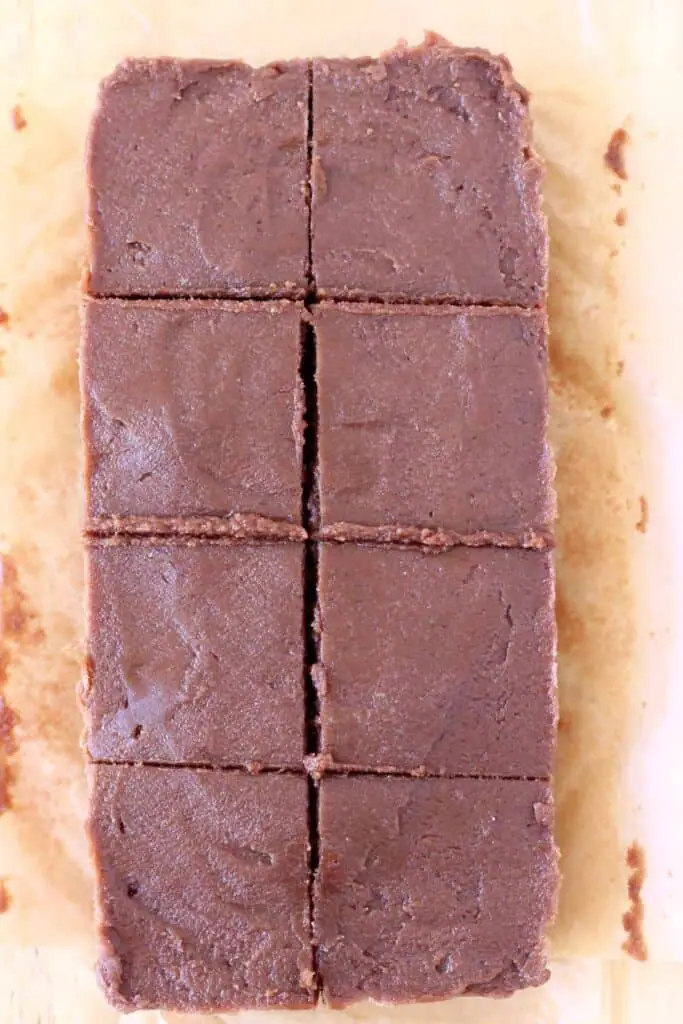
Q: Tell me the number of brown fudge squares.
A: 8